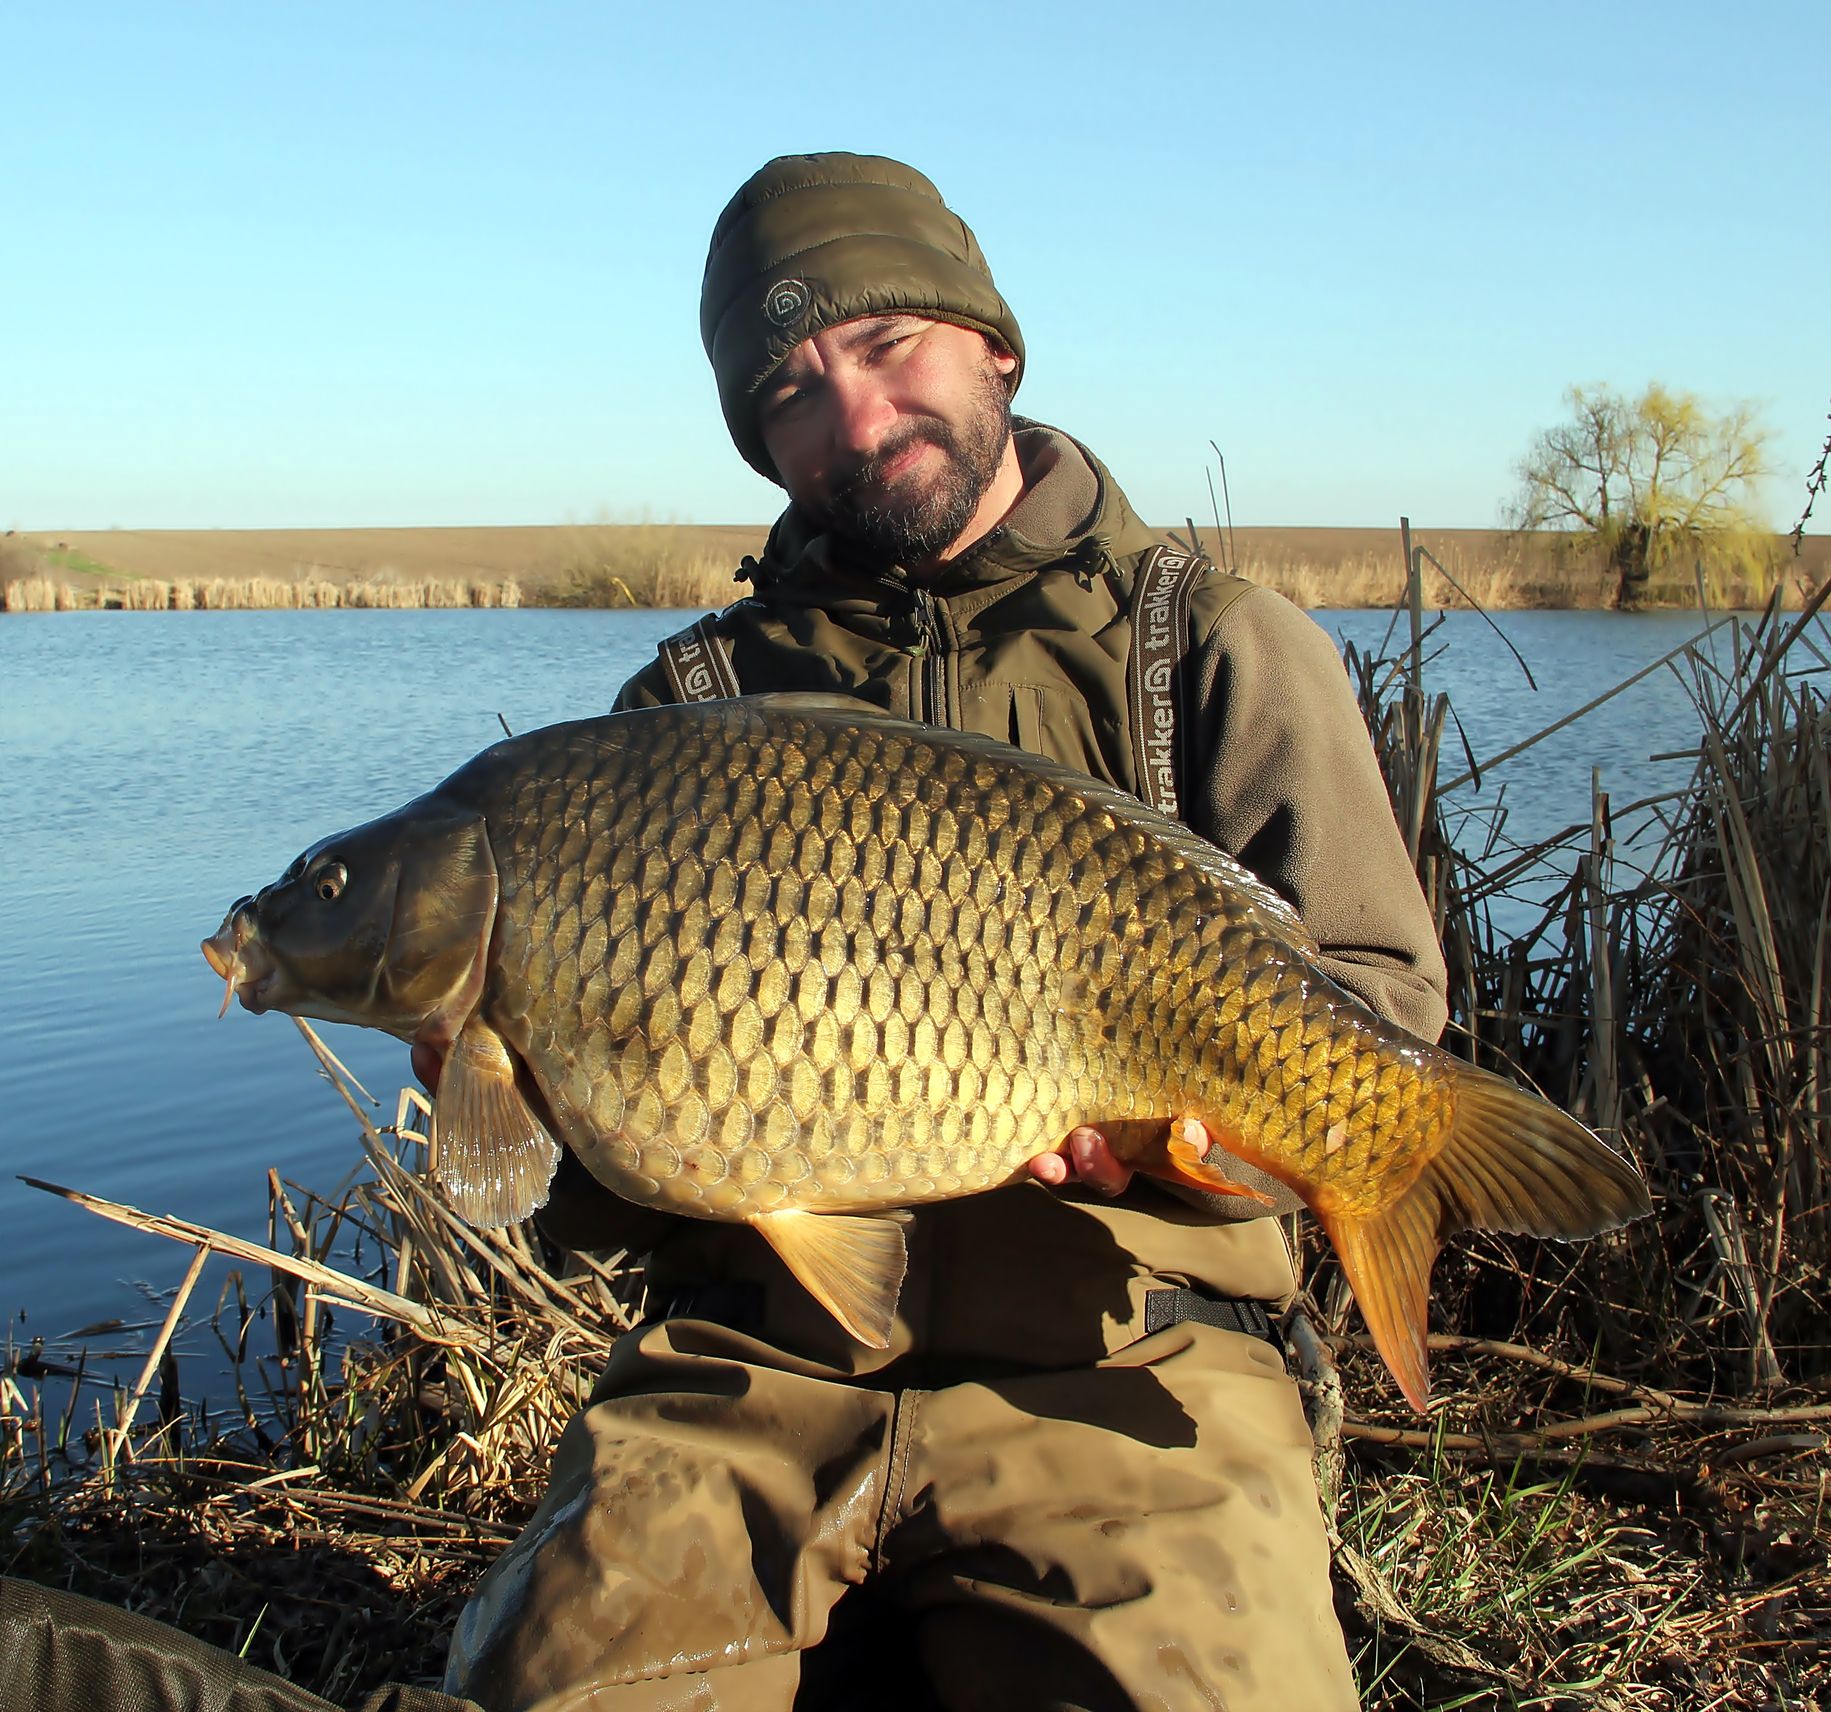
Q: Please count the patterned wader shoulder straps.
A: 2